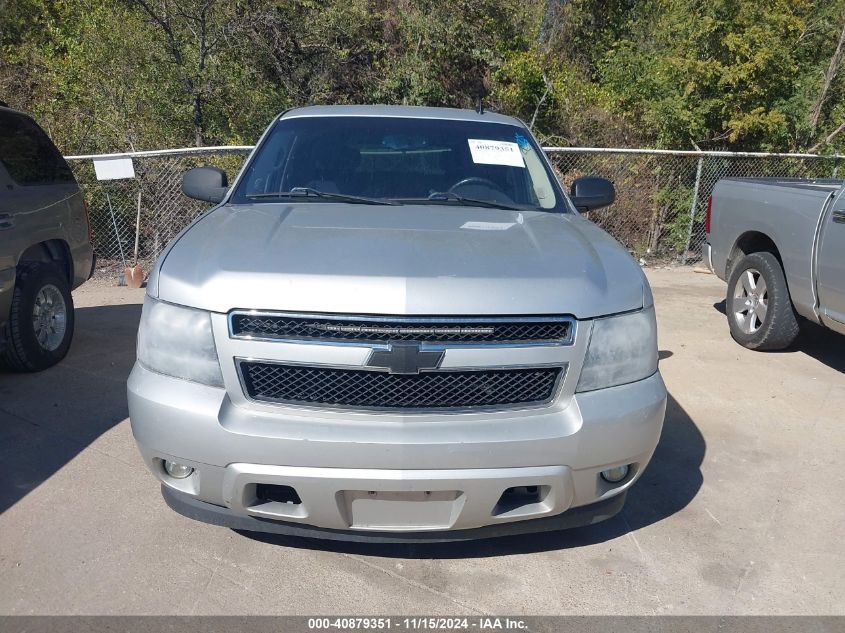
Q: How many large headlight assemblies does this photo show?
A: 2